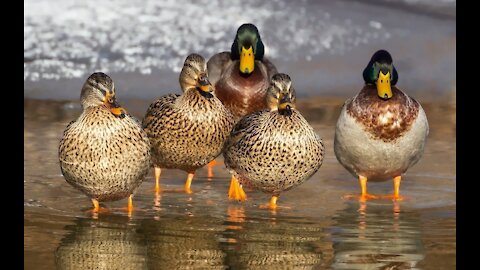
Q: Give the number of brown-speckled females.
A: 3